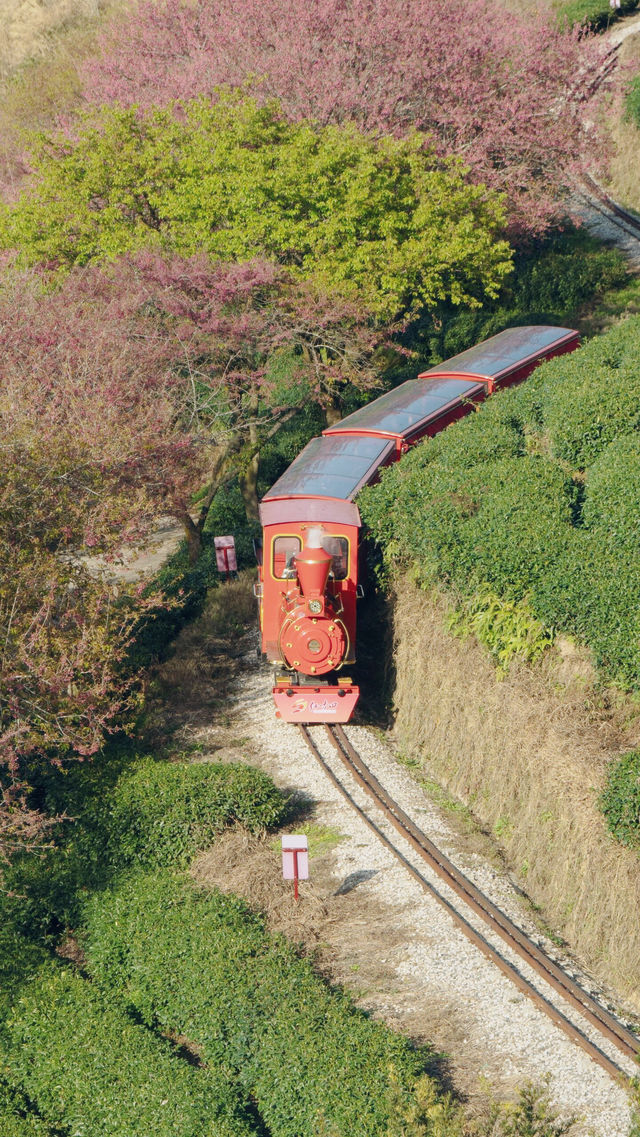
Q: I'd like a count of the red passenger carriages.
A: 3